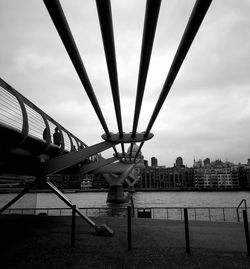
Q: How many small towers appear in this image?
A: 3